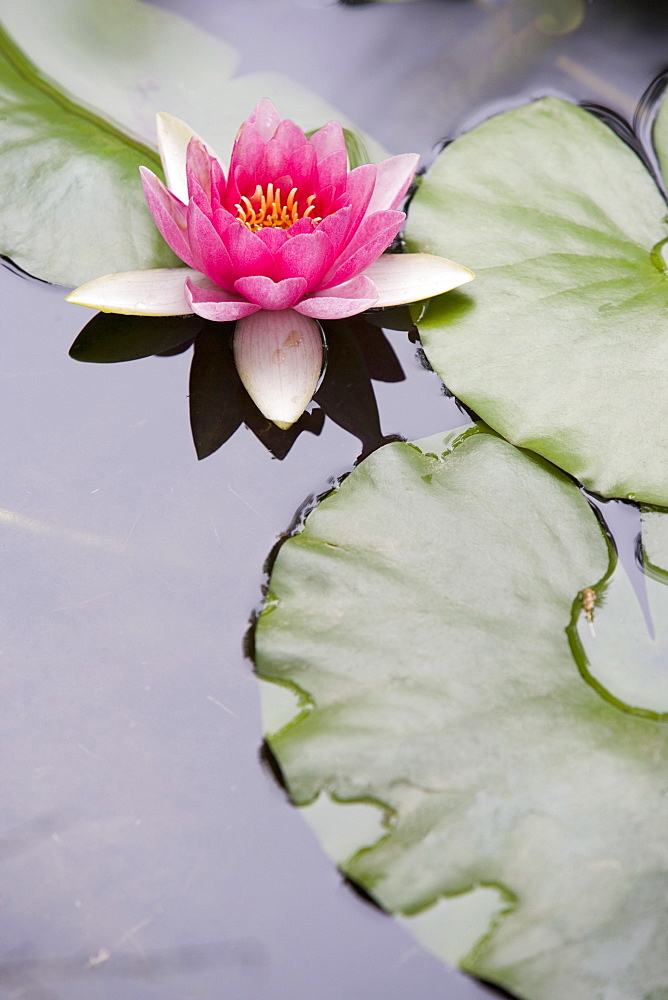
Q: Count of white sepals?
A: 4